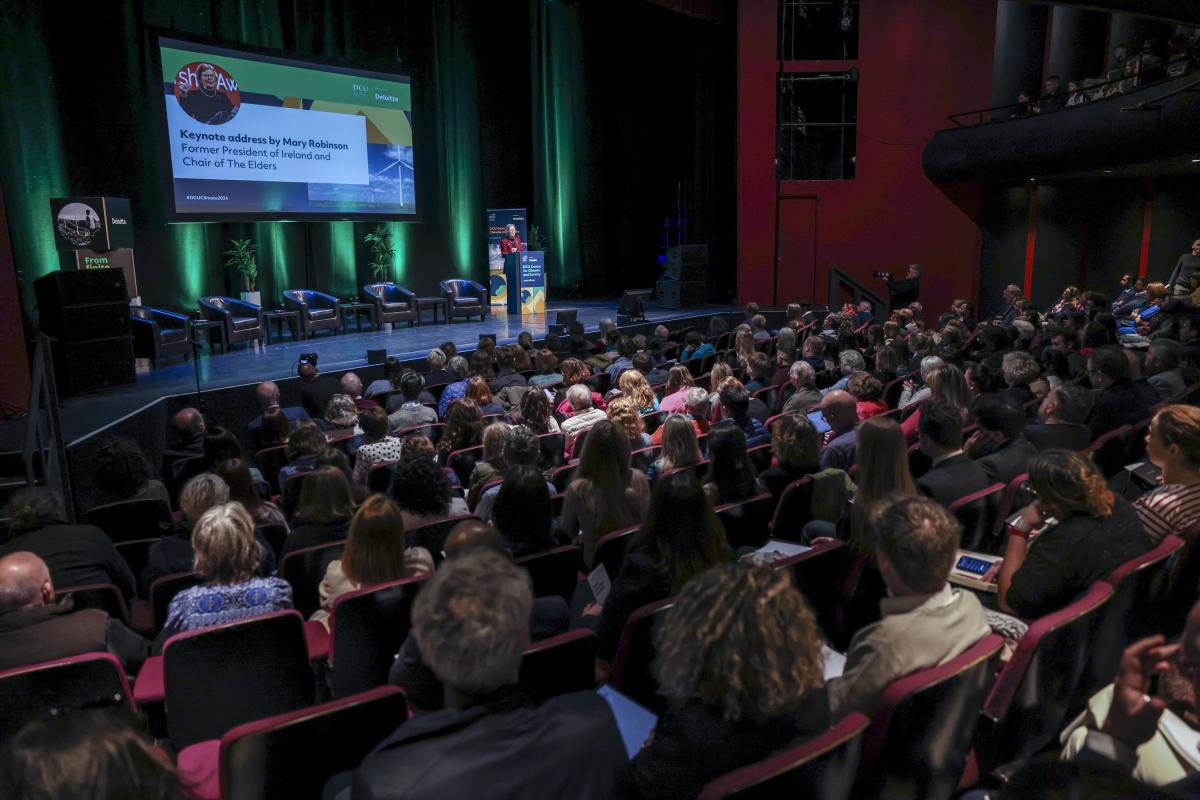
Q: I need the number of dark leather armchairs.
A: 5